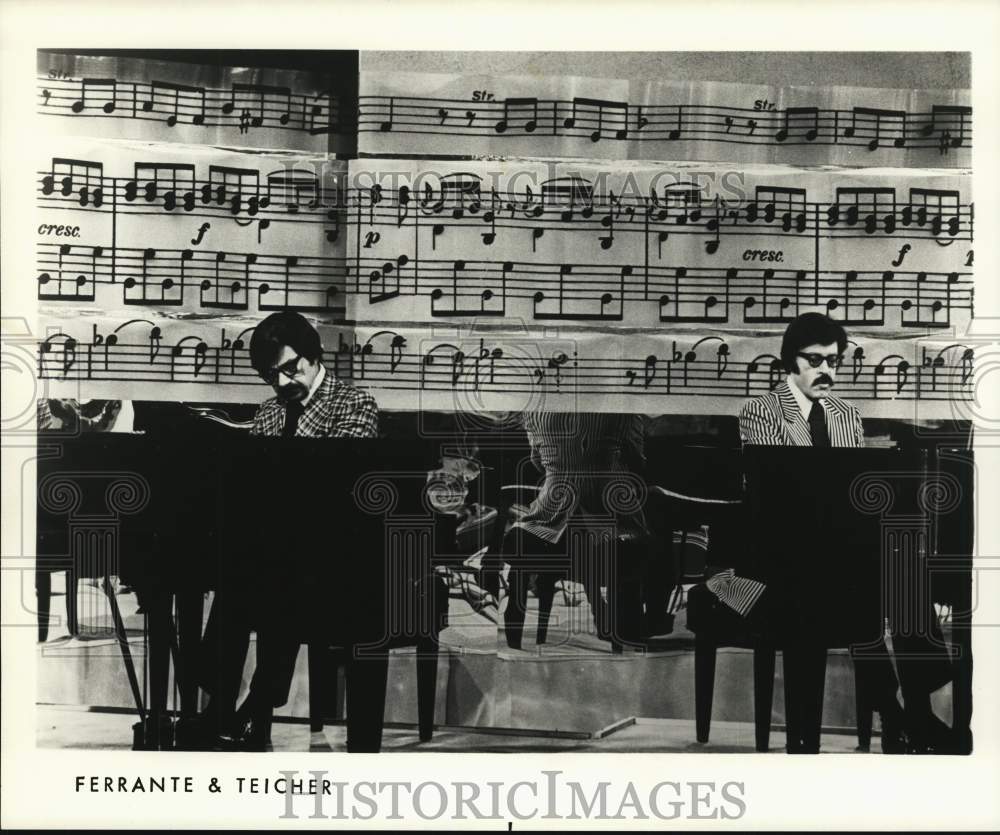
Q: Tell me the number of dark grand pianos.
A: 2